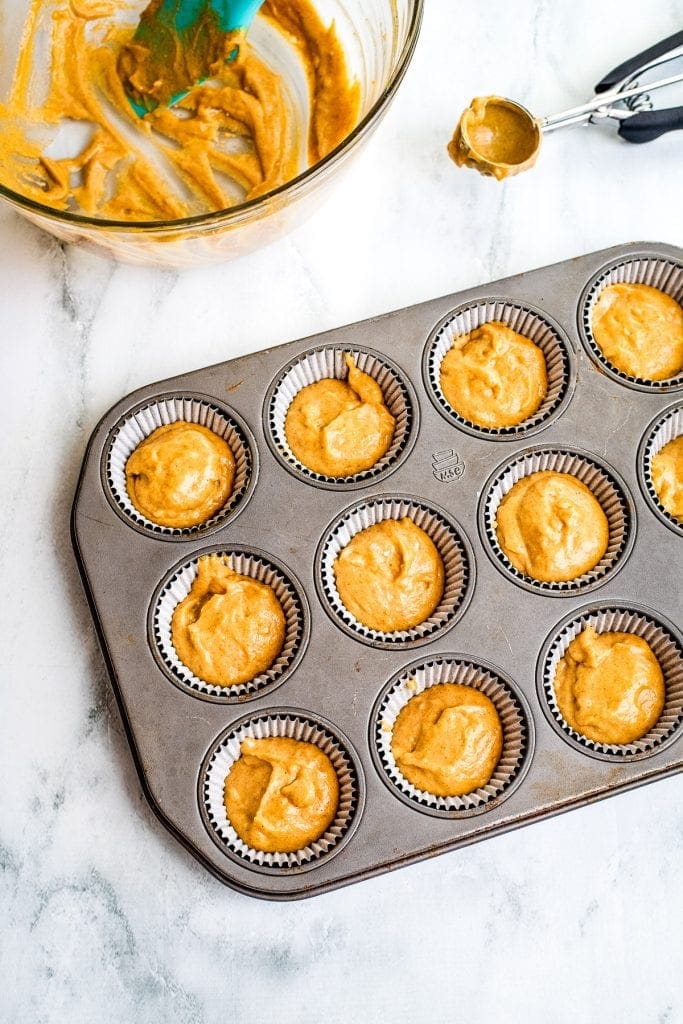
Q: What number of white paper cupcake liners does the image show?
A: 11